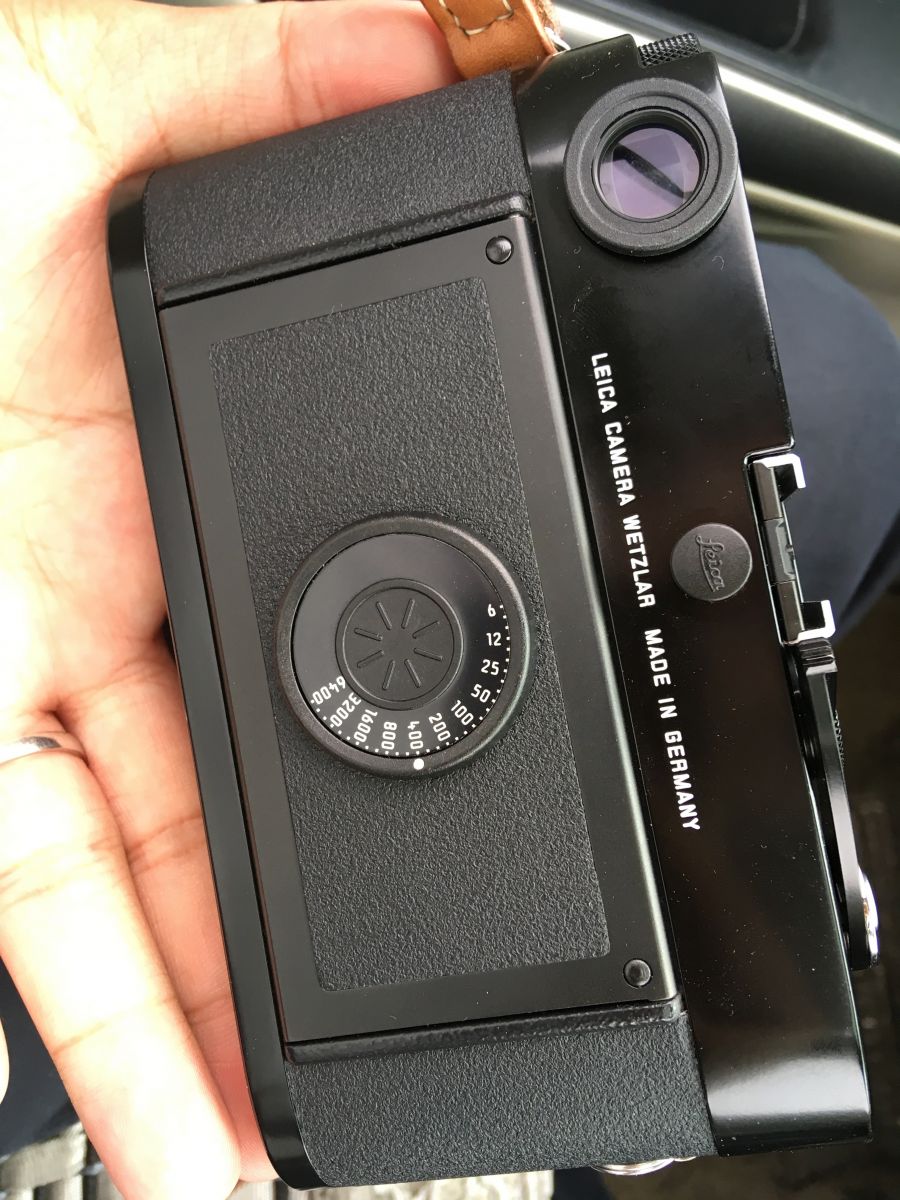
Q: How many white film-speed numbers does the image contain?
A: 11